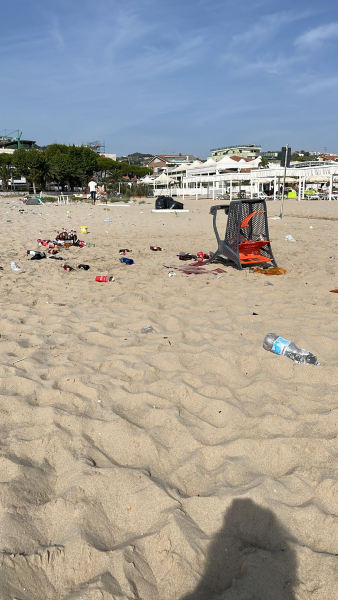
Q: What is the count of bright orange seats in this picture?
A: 1